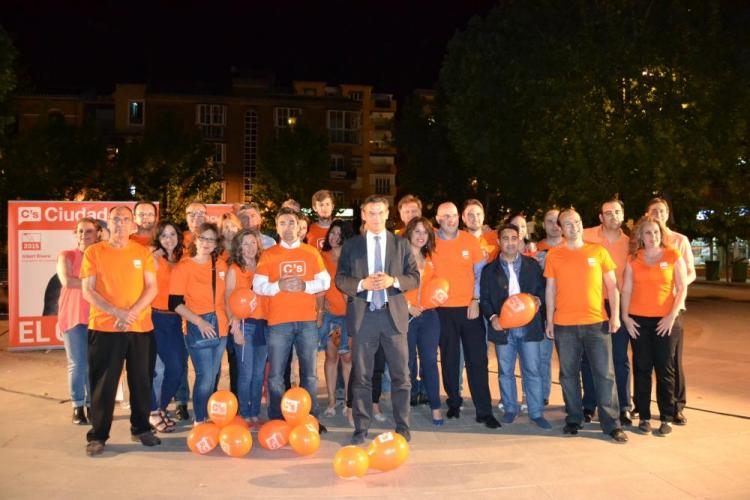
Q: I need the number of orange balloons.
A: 13